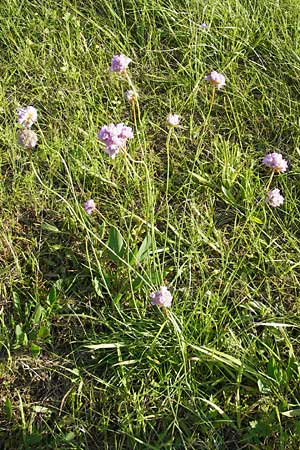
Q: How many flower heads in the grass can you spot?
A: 11